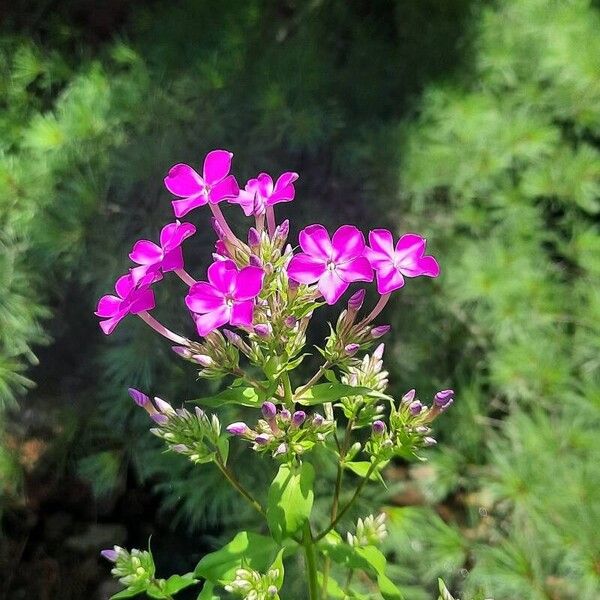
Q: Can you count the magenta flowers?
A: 7